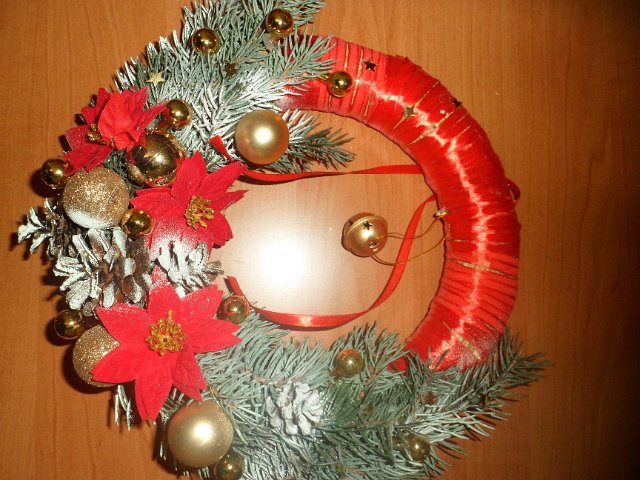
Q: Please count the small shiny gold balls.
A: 11